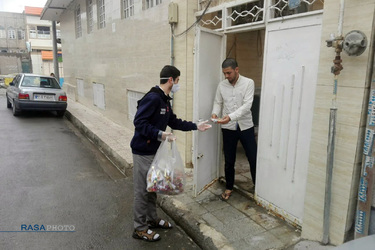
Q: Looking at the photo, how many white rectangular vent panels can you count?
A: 3